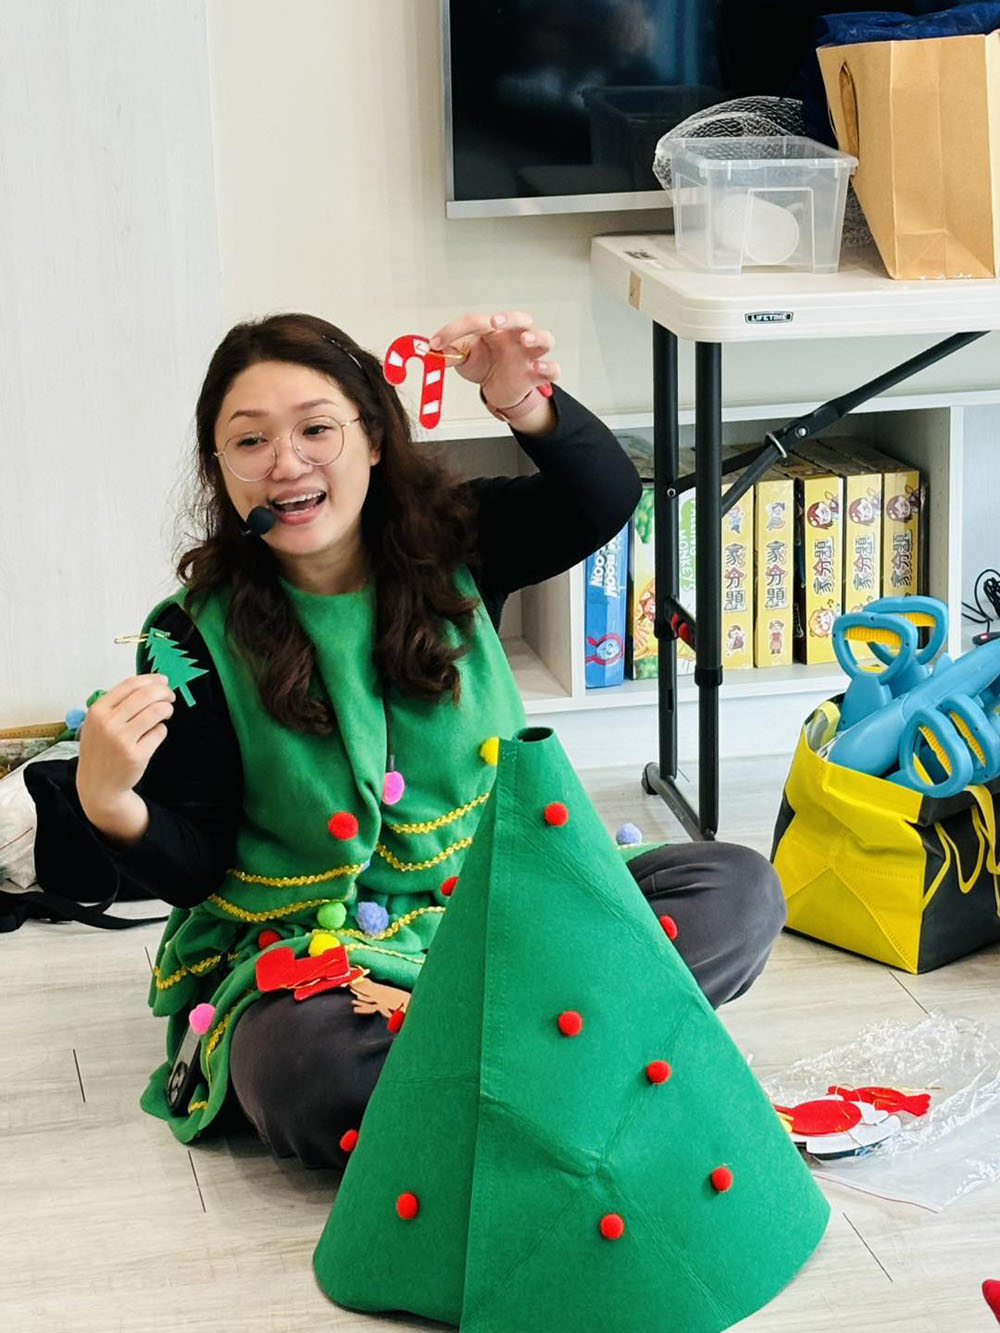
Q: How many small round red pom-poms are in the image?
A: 12